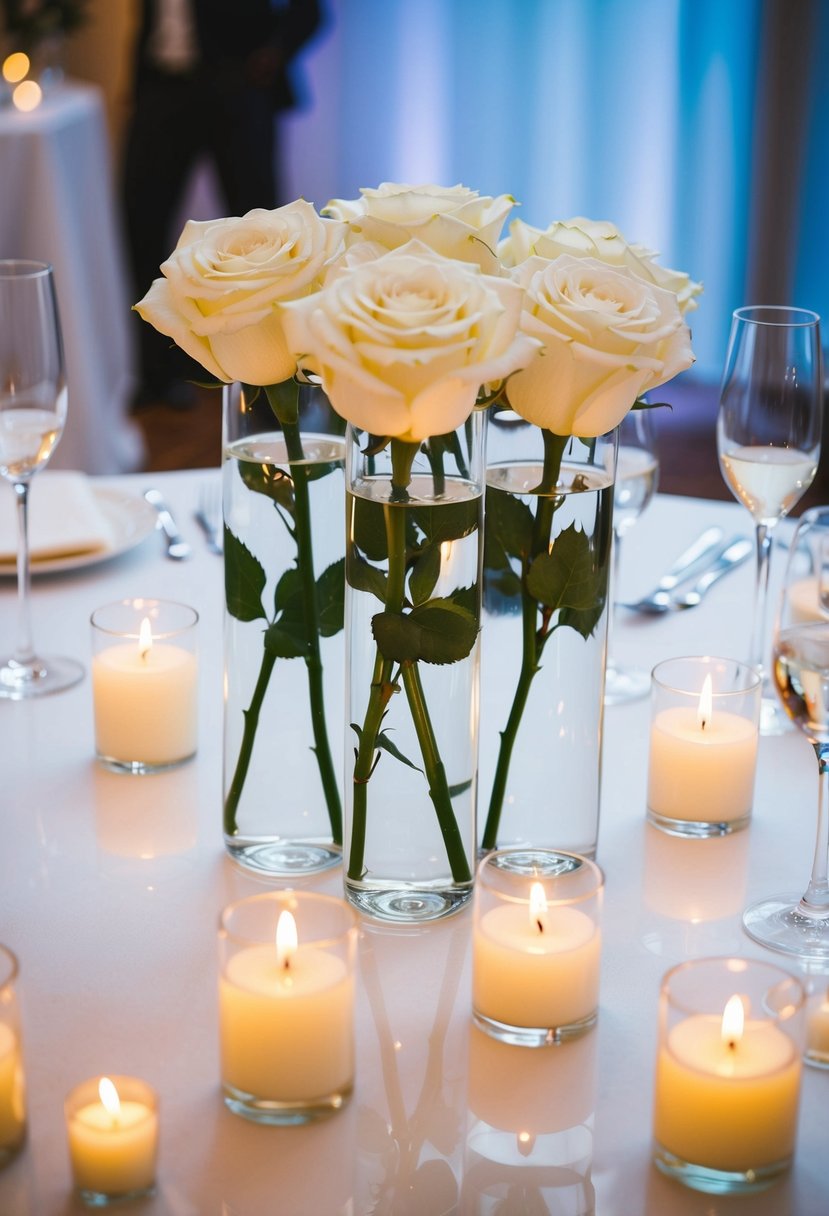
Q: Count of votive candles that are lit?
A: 6